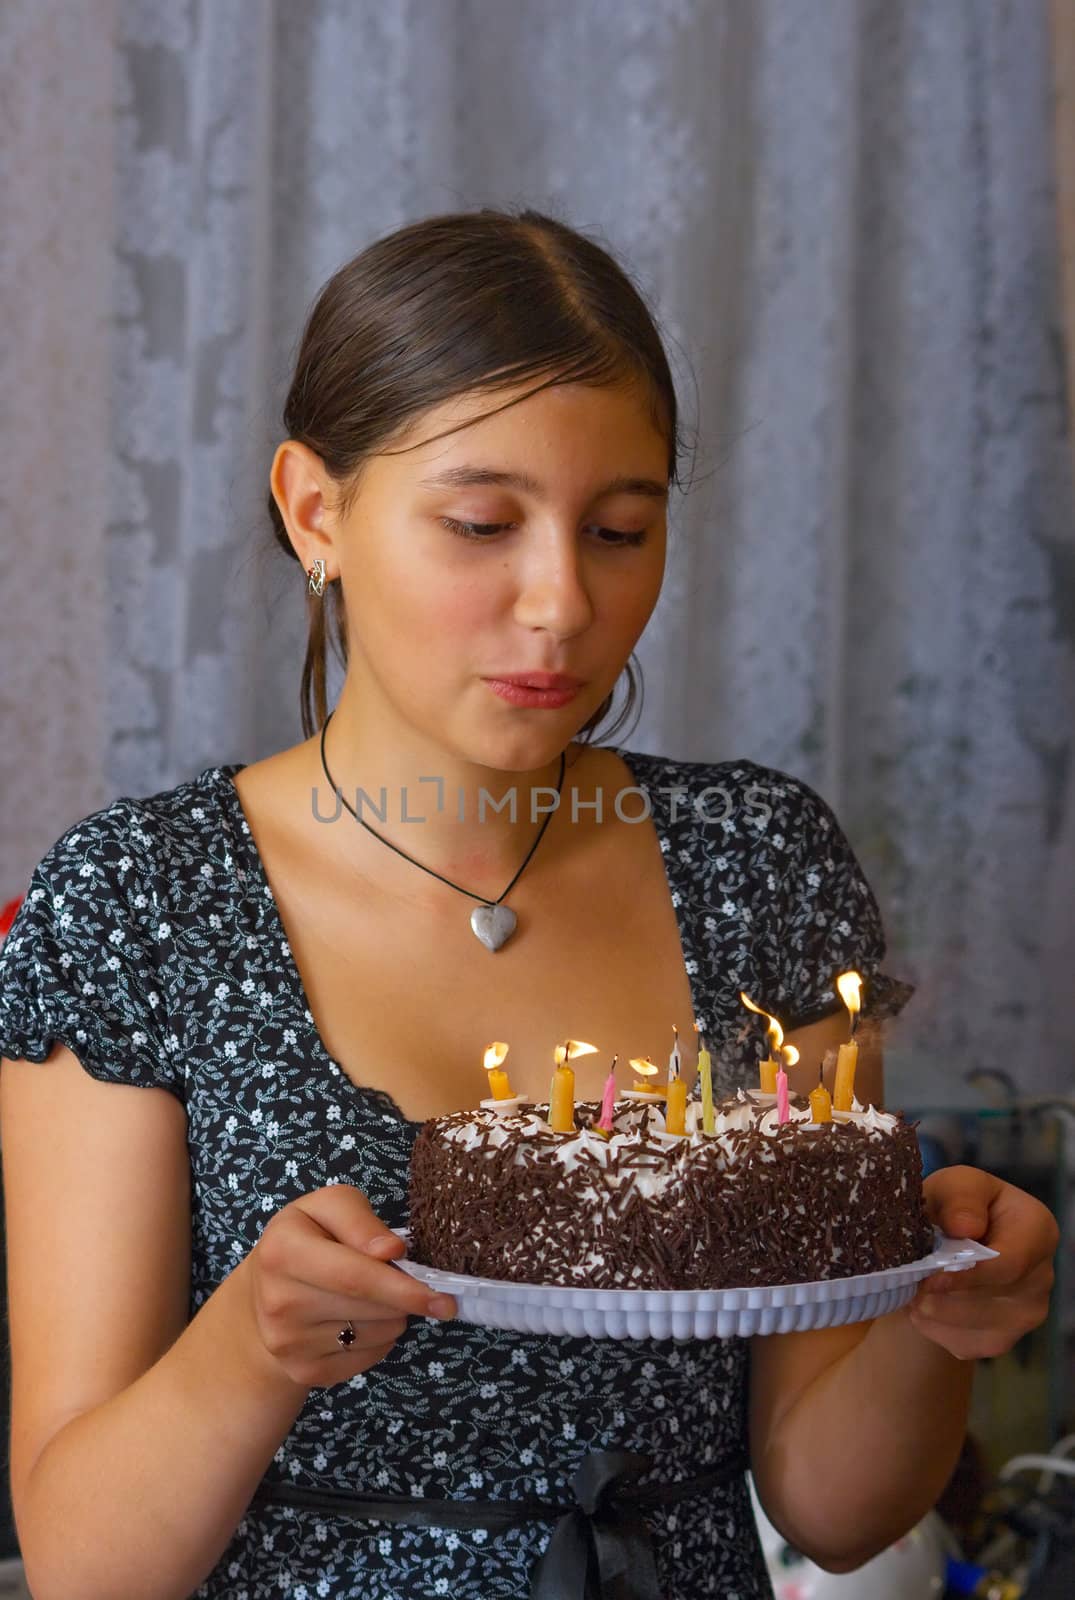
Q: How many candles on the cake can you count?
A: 12